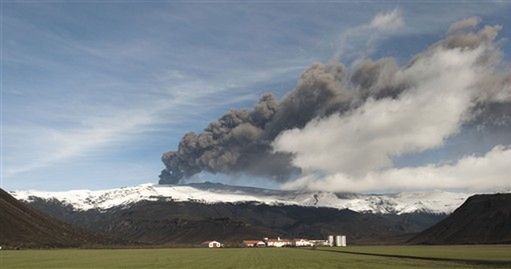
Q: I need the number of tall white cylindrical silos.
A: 3